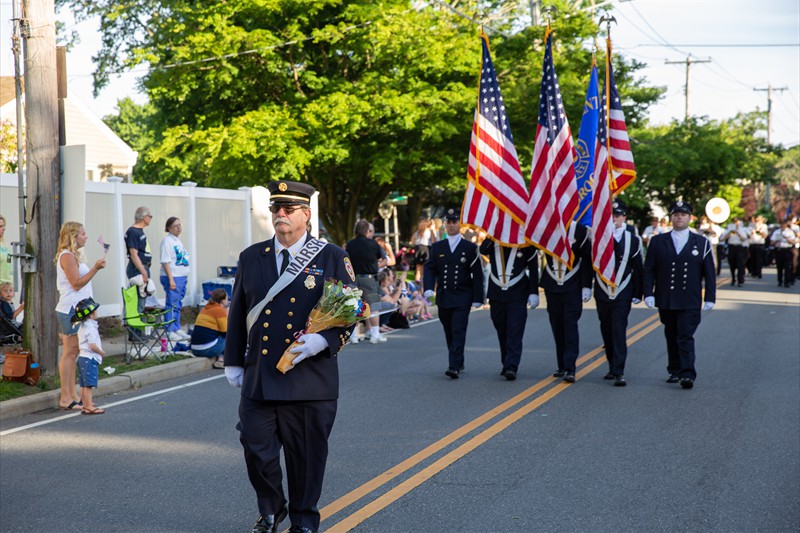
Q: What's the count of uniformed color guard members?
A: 5